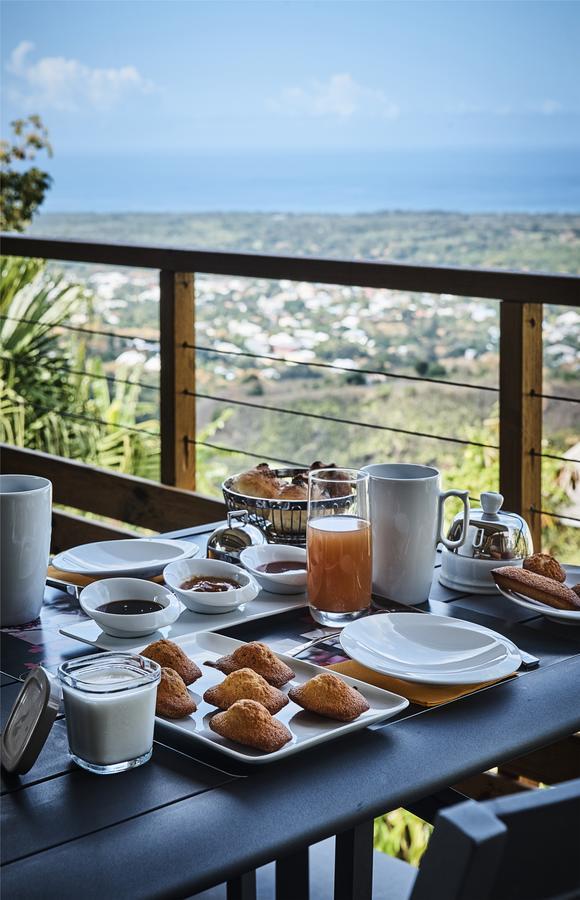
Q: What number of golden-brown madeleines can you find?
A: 6